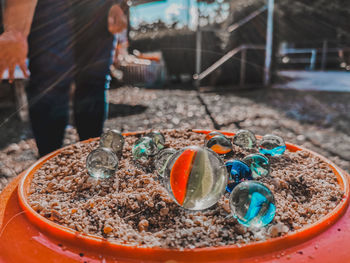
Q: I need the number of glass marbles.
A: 13